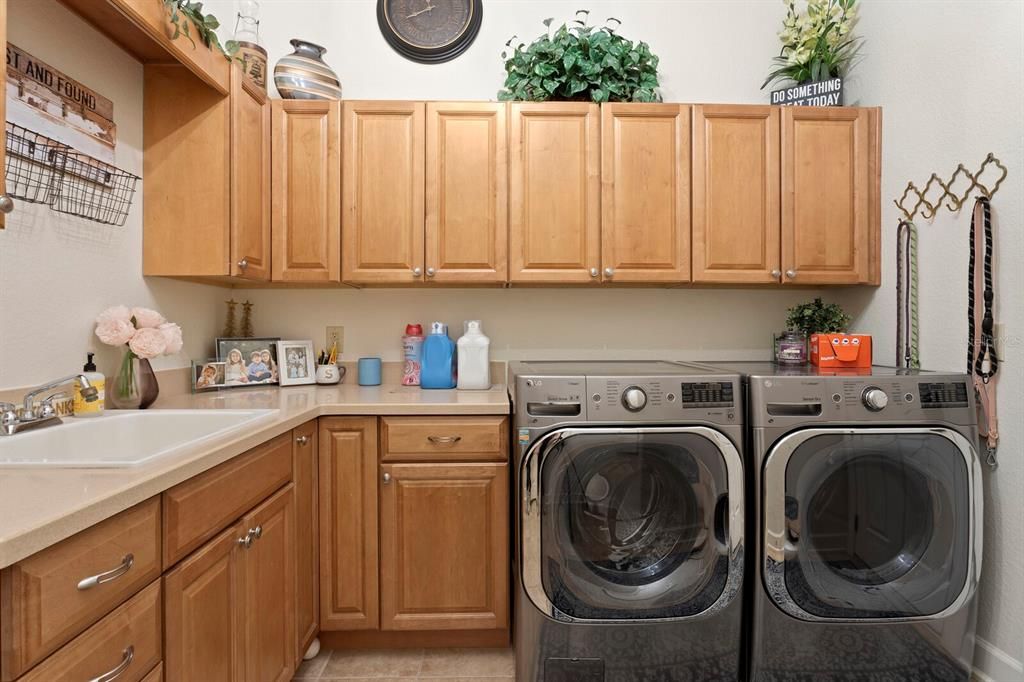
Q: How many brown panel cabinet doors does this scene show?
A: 13